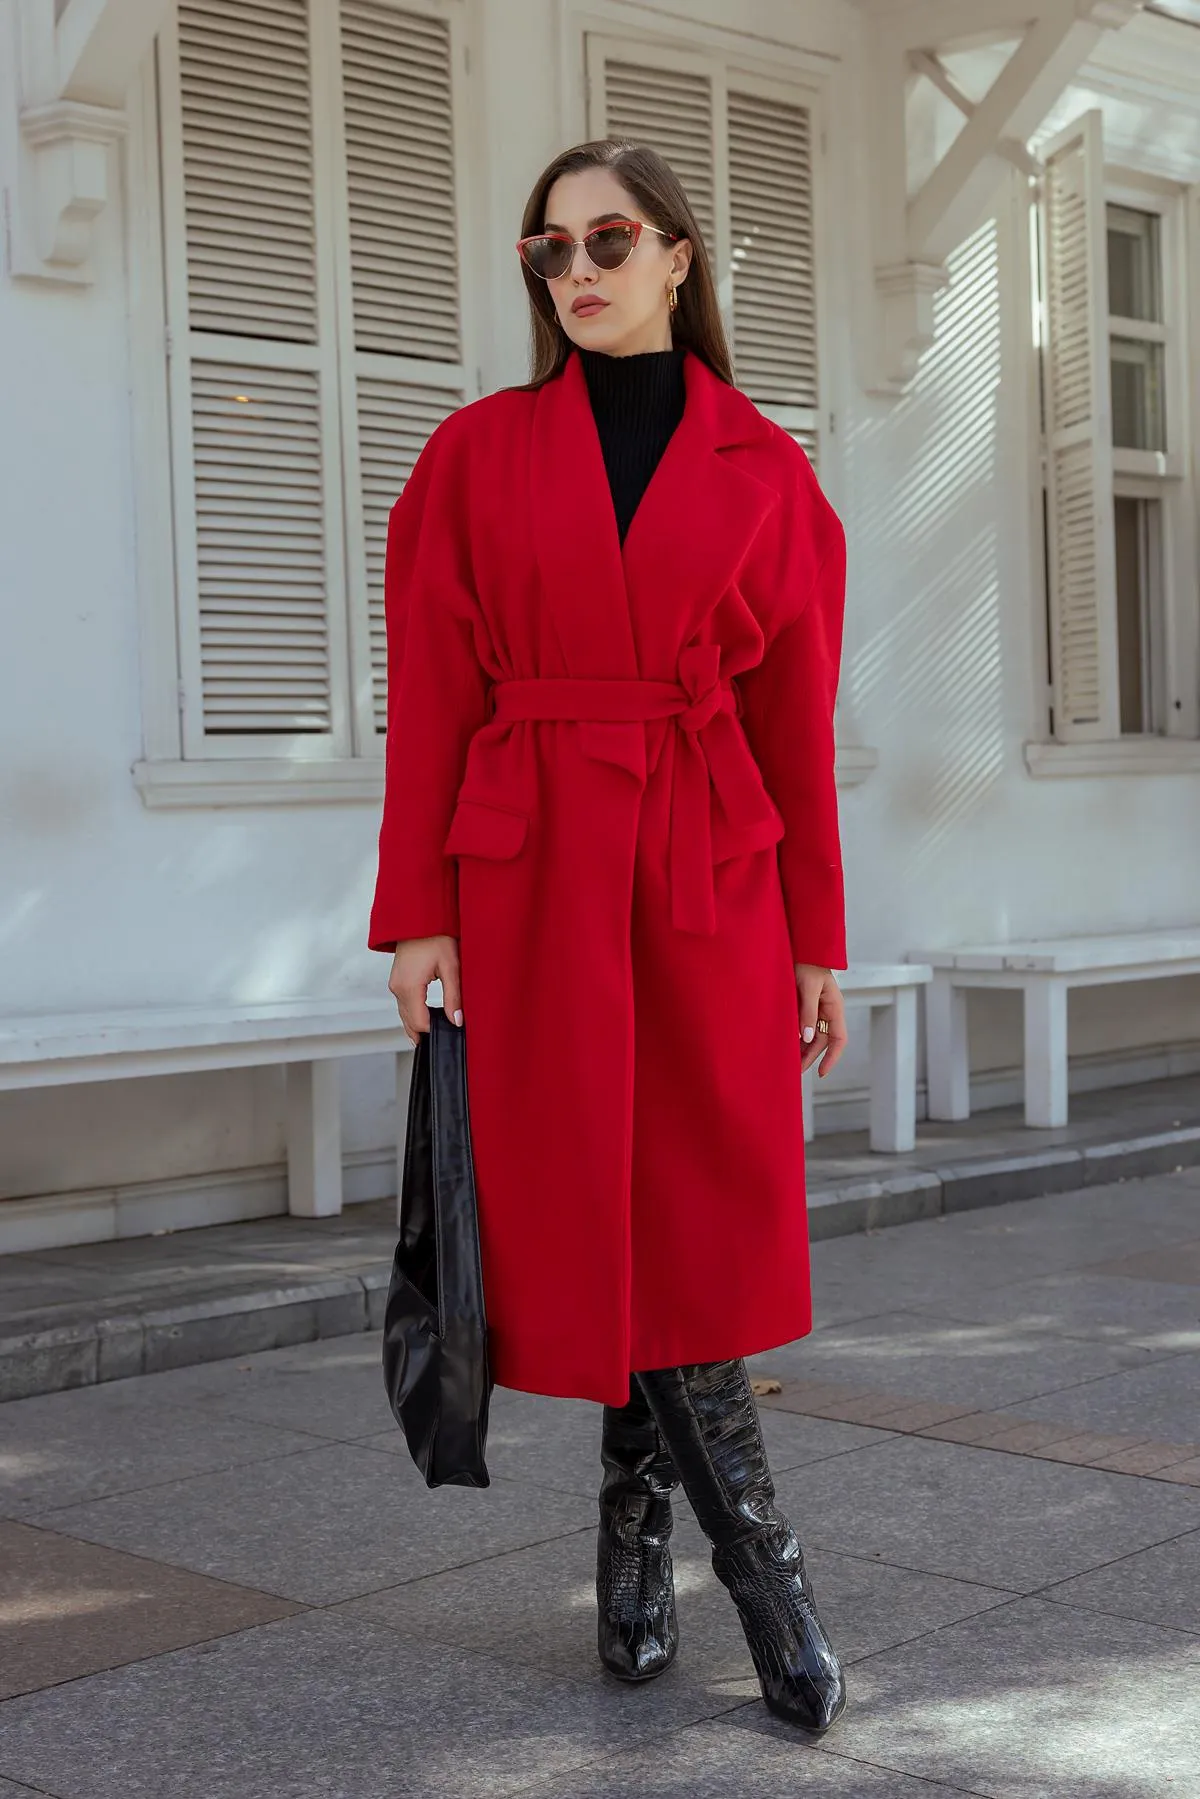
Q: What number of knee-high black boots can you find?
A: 2